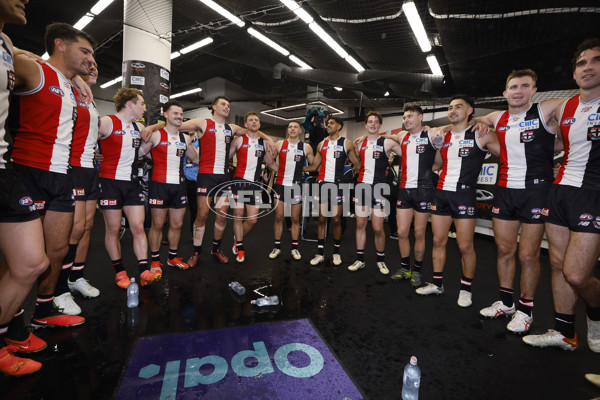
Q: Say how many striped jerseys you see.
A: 14